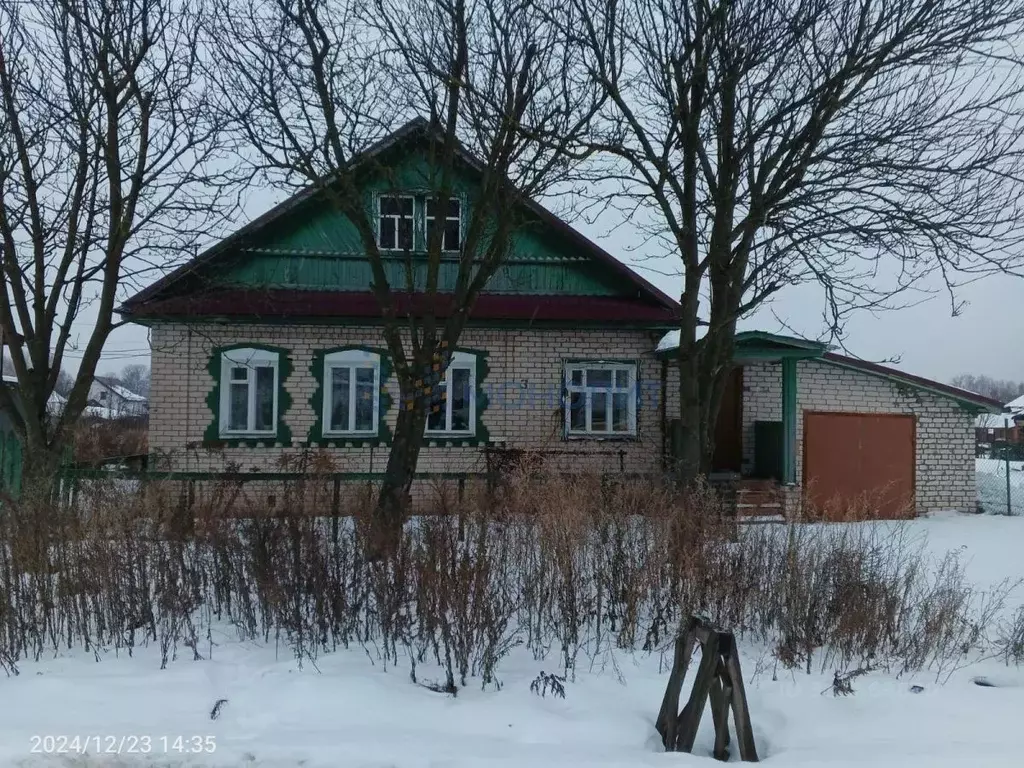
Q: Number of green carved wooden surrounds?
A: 3